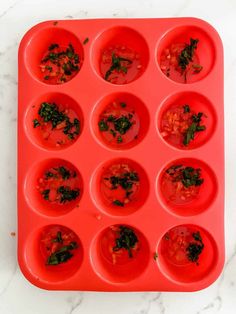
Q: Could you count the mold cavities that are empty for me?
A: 0